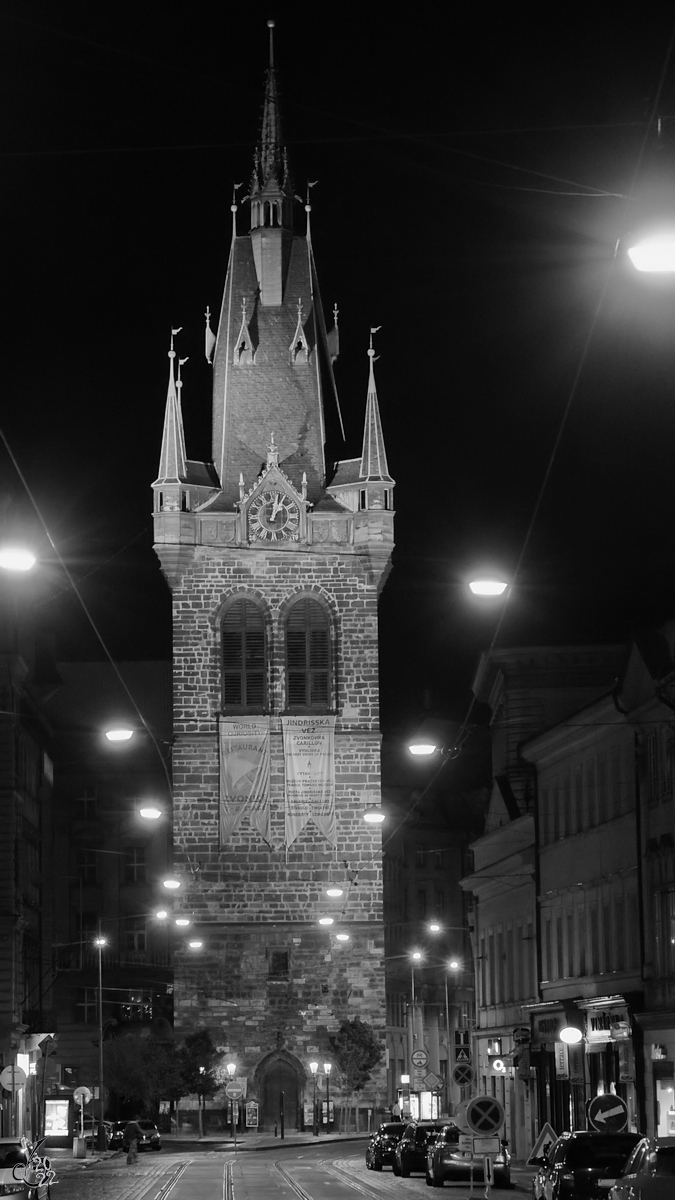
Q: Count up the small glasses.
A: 0